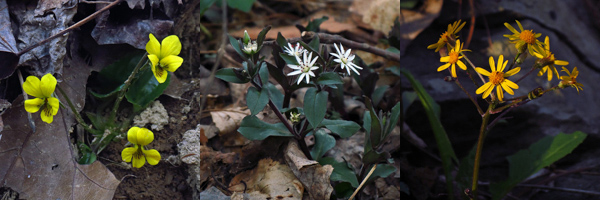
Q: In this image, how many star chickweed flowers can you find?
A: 3